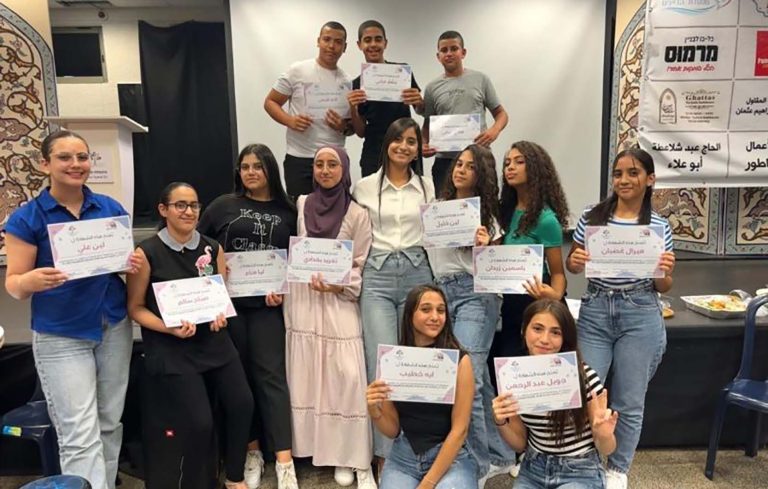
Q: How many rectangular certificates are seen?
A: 12